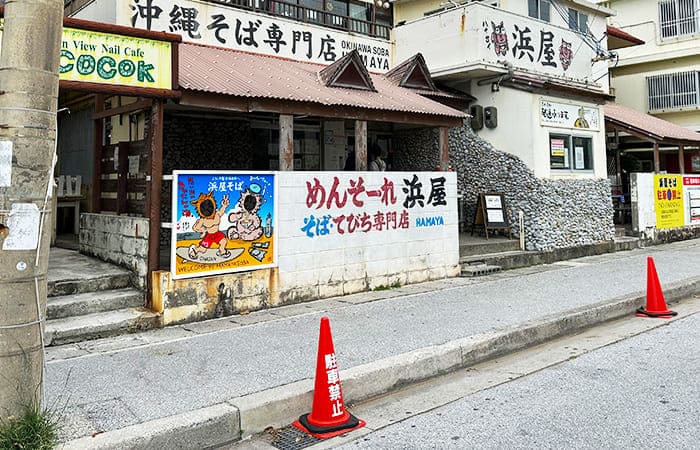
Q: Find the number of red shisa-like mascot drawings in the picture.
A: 2